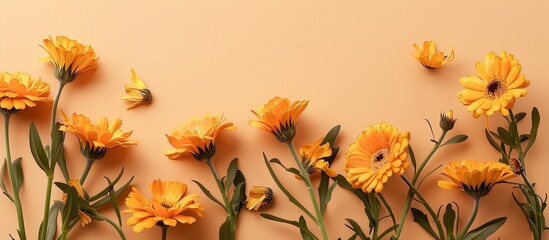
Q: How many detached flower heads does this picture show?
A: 3